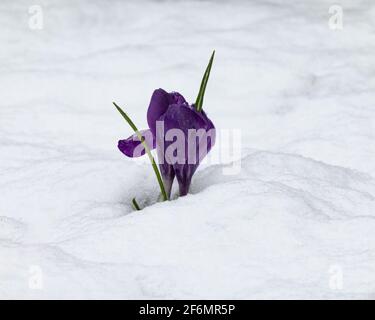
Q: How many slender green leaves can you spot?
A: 3